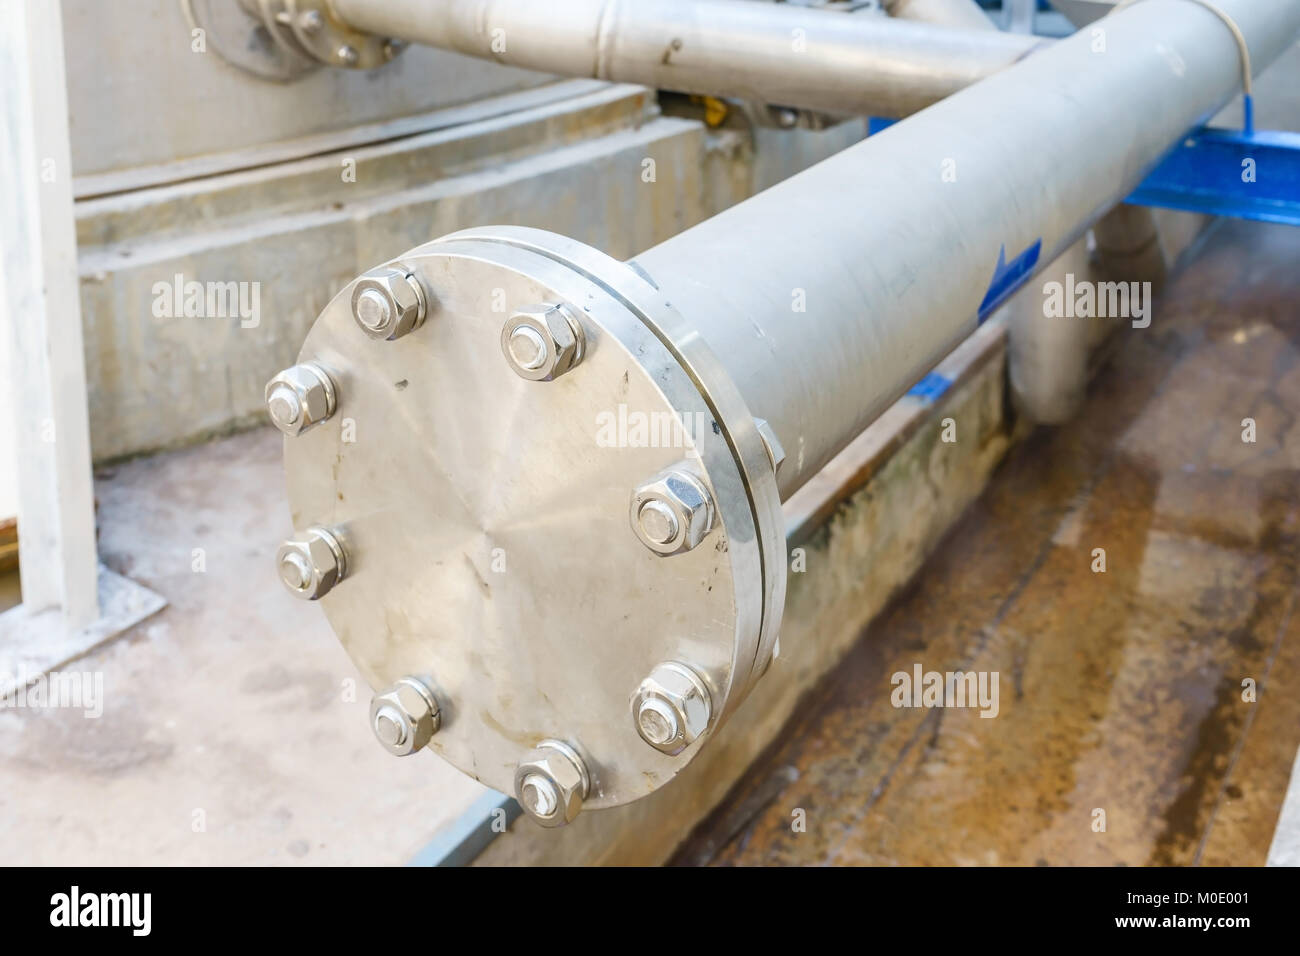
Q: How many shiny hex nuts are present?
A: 8